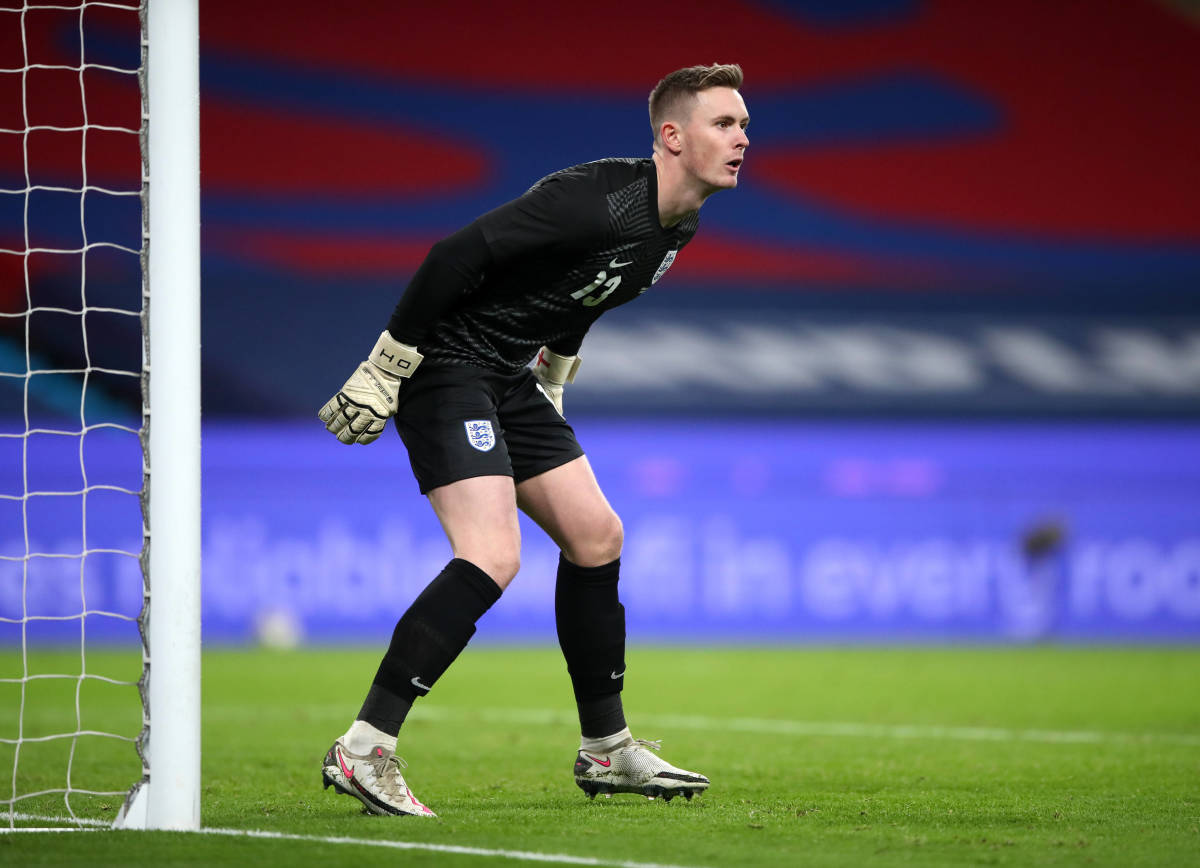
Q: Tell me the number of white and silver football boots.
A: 2